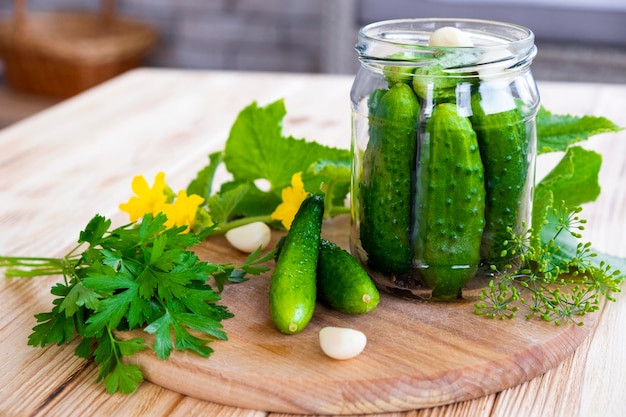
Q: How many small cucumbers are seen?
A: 2